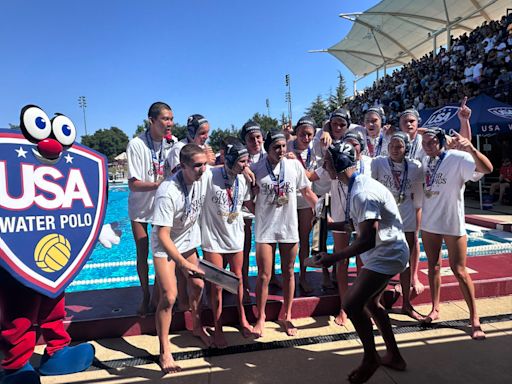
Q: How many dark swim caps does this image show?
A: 12